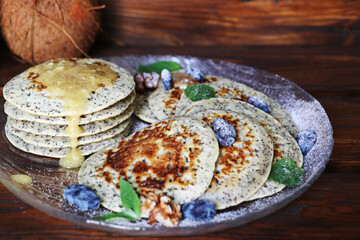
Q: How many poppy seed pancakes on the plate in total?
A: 11